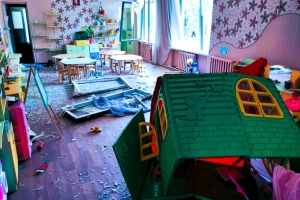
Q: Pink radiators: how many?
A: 3